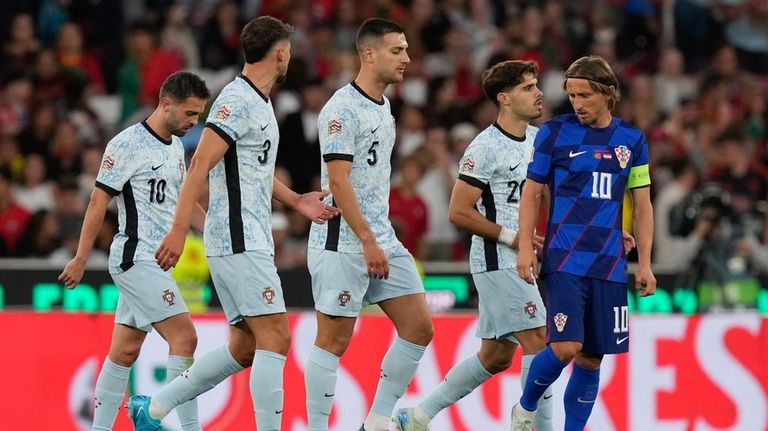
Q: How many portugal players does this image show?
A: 4